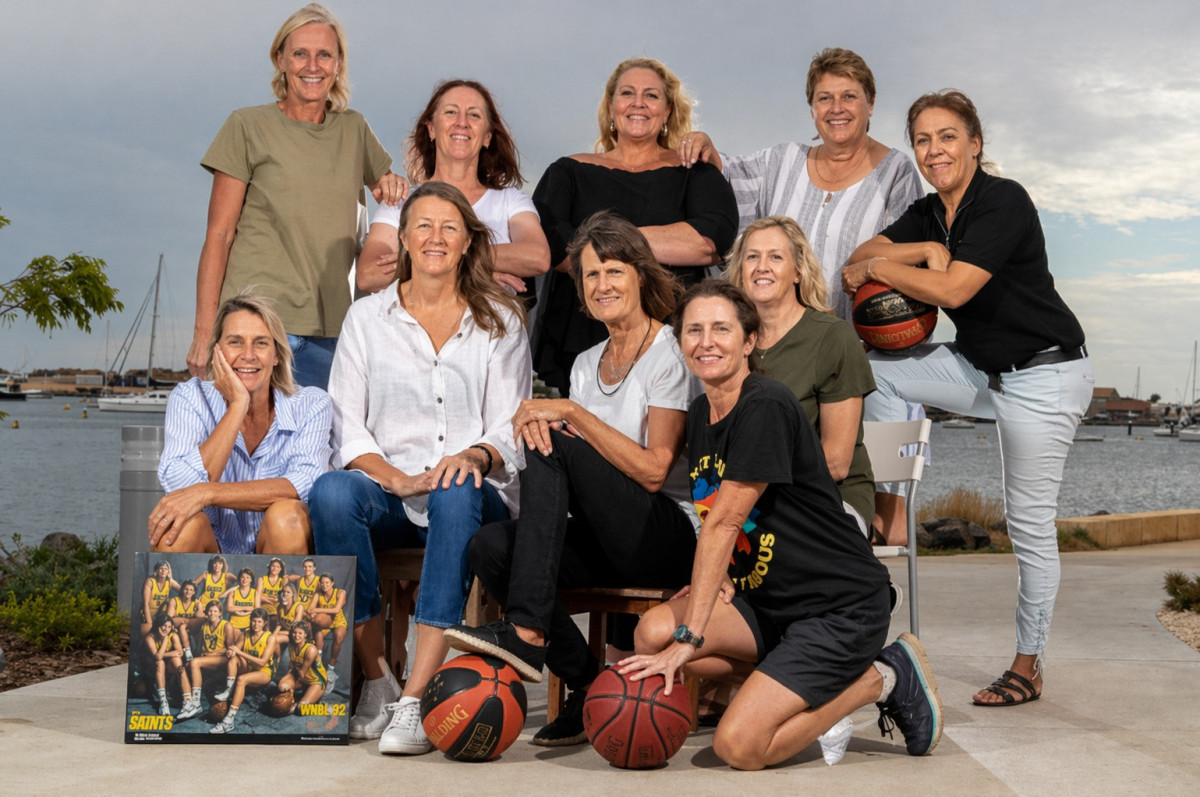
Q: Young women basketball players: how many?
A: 12